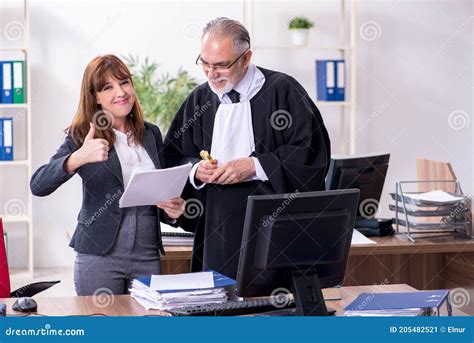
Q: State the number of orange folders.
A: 0